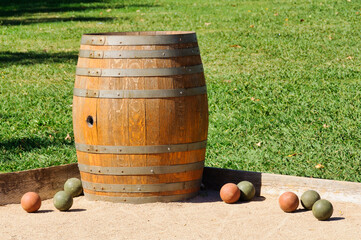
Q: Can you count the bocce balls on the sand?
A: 8